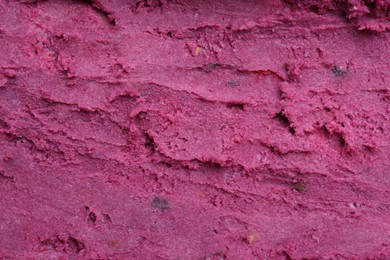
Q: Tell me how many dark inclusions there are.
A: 5